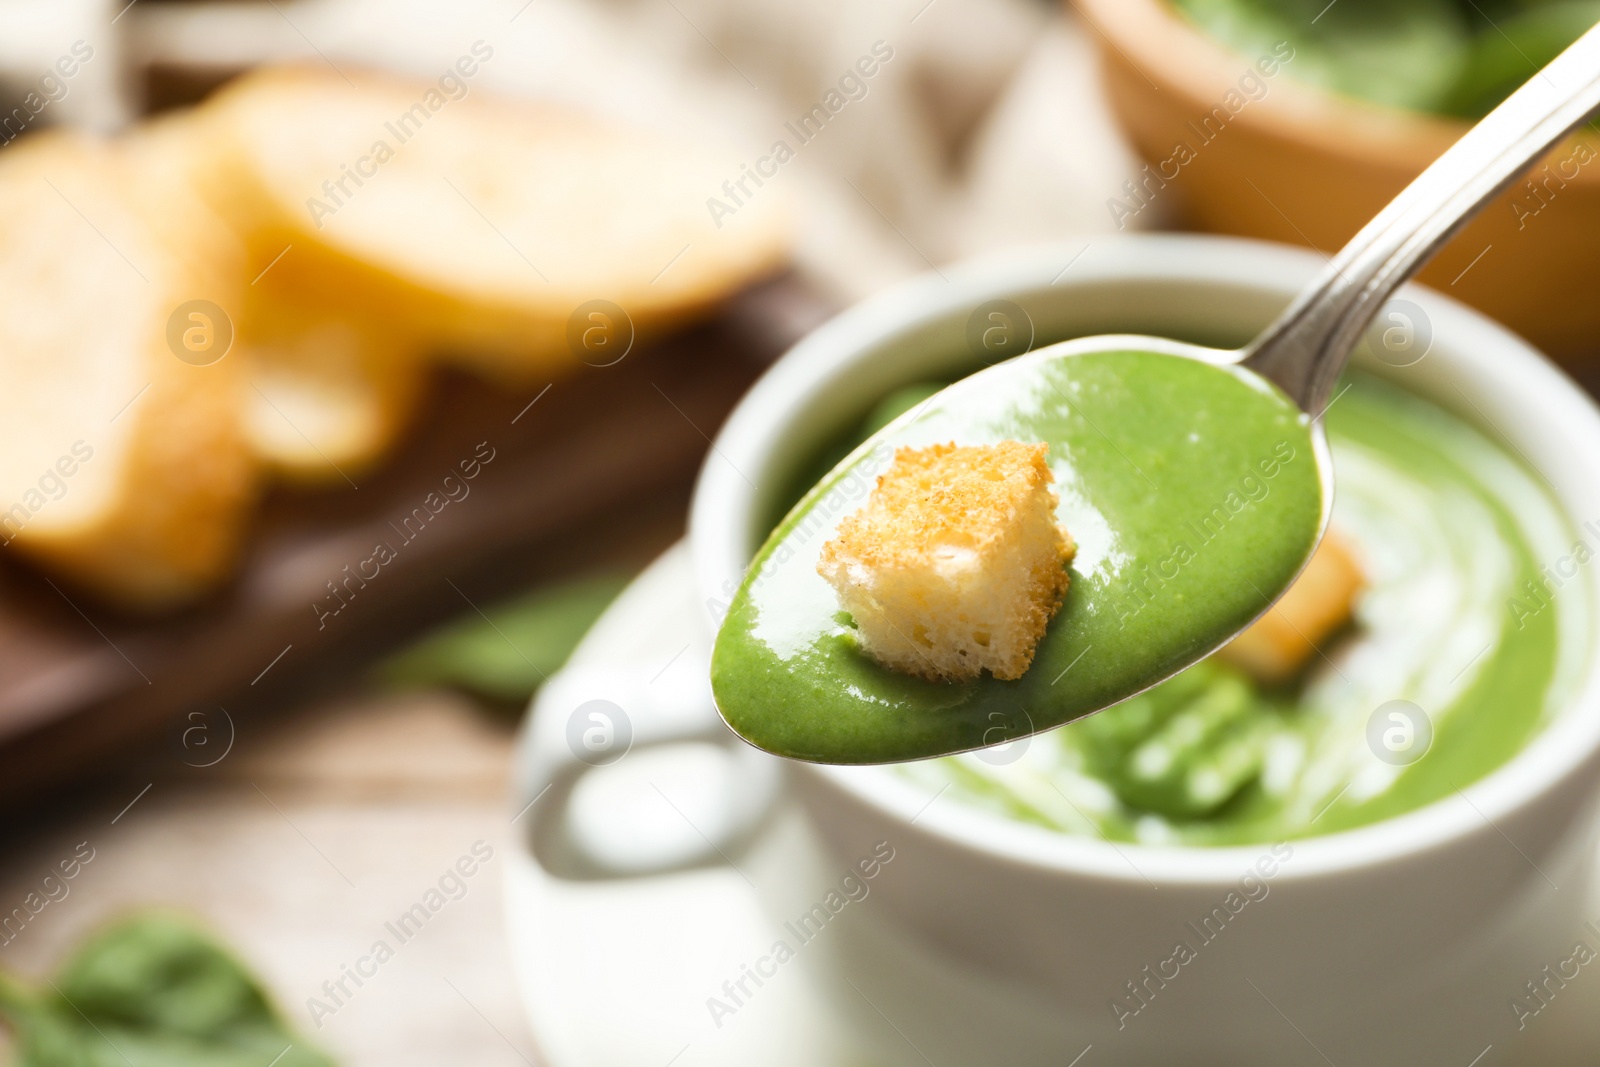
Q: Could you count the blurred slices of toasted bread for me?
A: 3